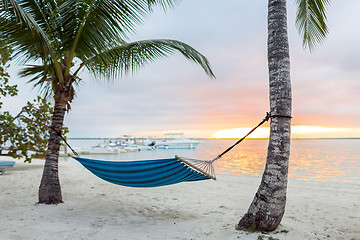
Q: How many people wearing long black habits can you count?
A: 0